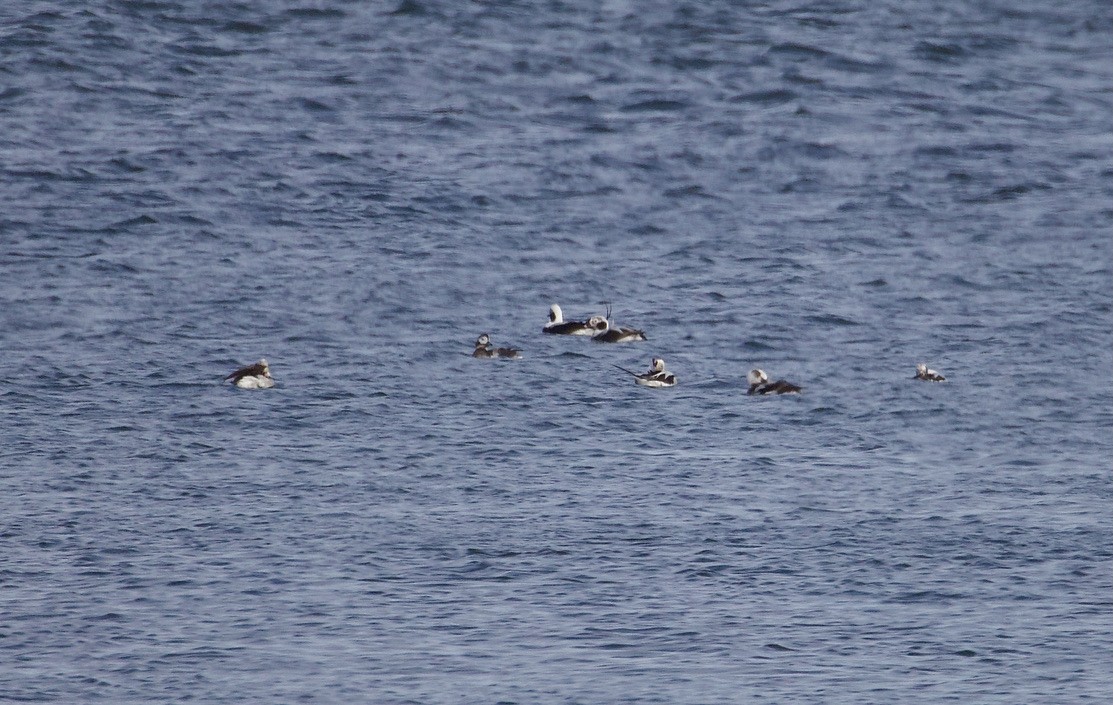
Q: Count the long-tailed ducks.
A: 7